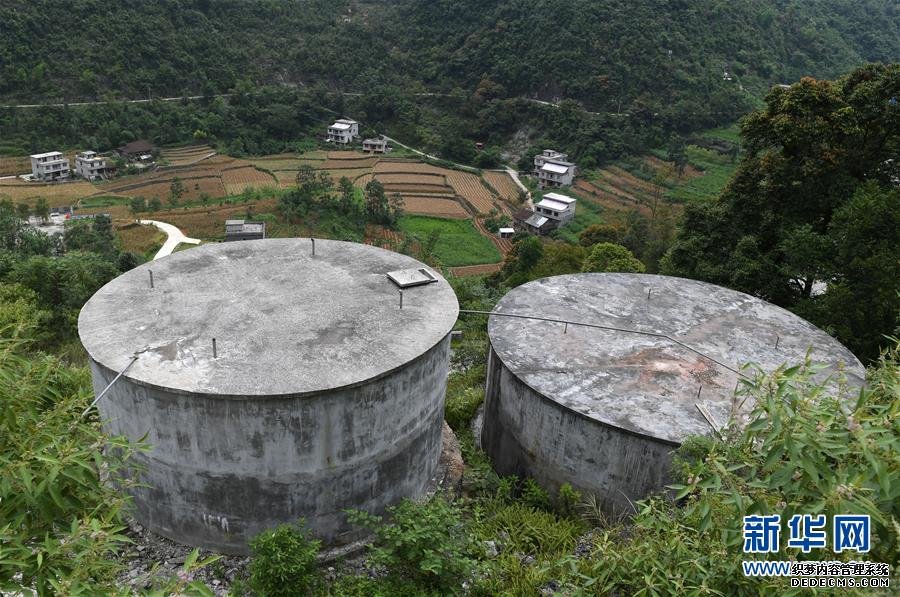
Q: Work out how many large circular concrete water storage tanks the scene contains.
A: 2